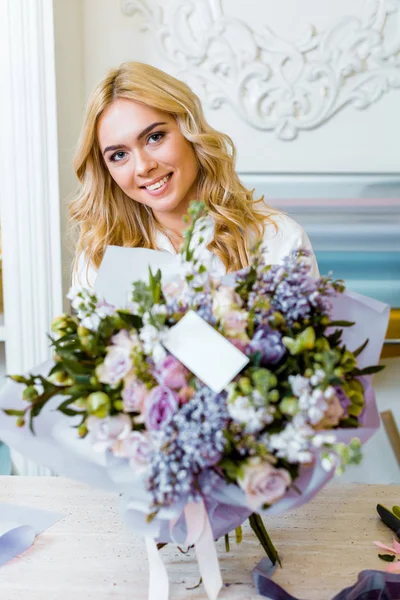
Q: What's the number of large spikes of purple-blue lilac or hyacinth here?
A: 2